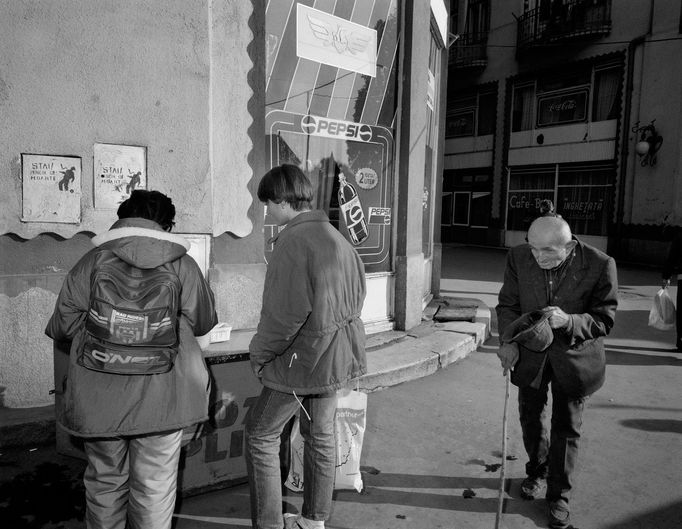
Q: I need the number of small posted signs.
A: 2